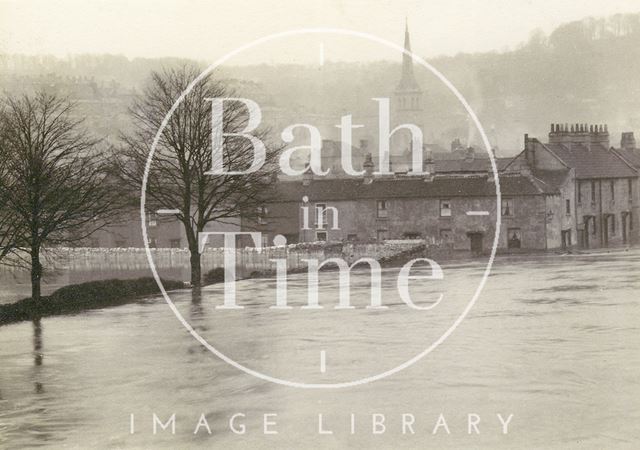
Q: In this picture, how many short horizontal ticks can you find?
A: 2